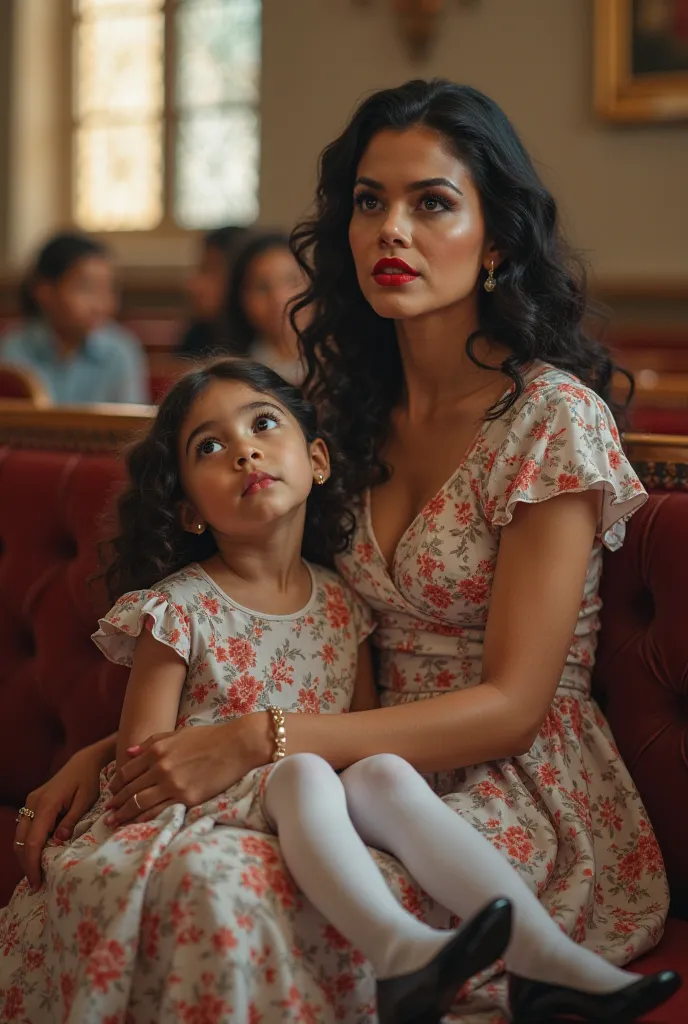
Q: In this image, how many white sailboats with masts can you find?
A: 0